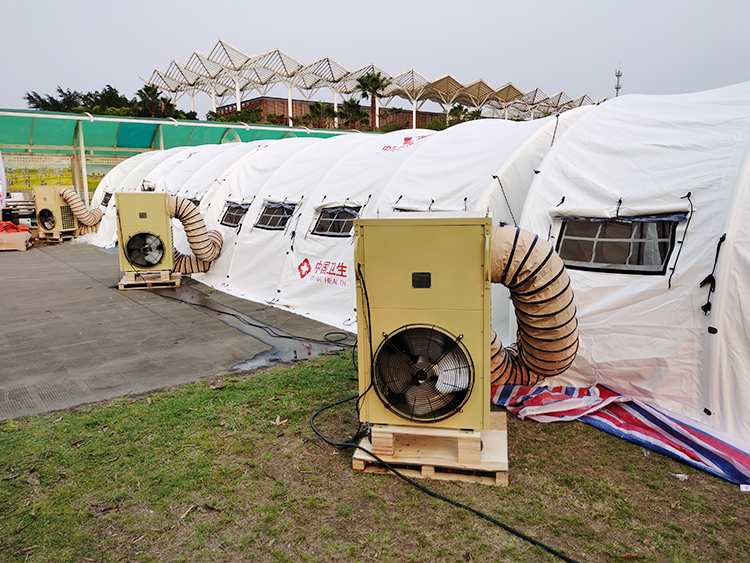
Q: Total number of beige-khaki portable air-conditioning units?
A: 3